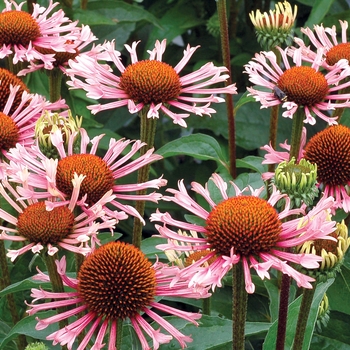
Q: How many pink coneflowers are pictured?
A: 12